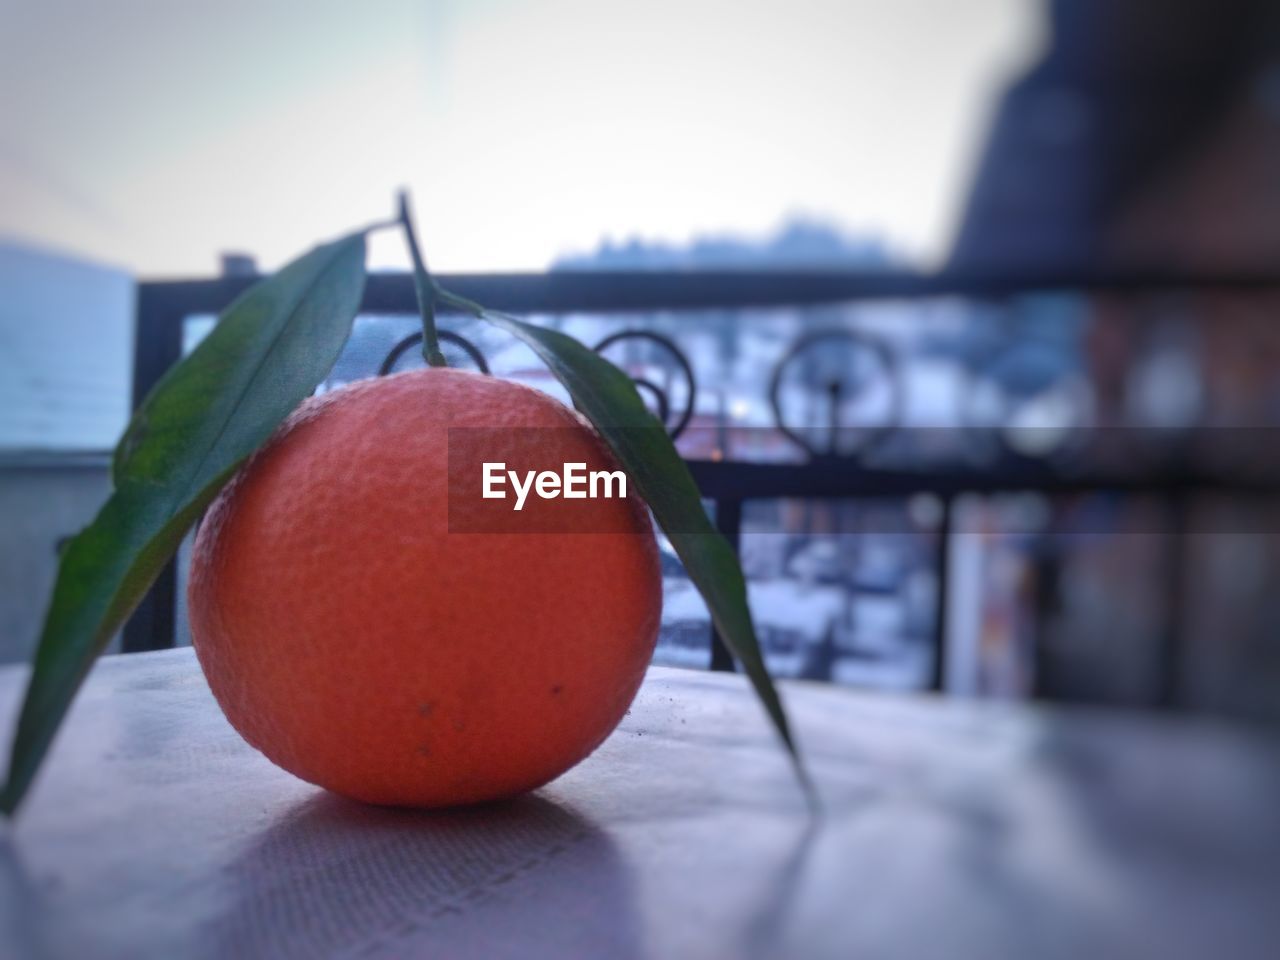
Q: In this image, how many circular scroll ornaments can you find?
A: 3